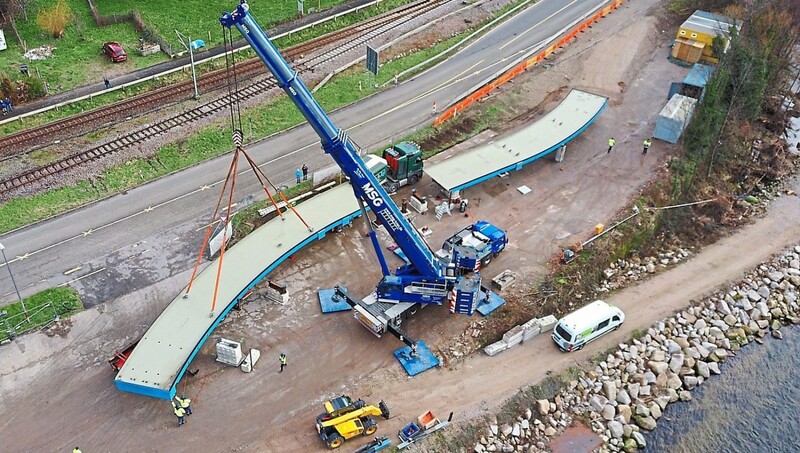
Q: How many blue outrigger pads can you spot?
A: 4